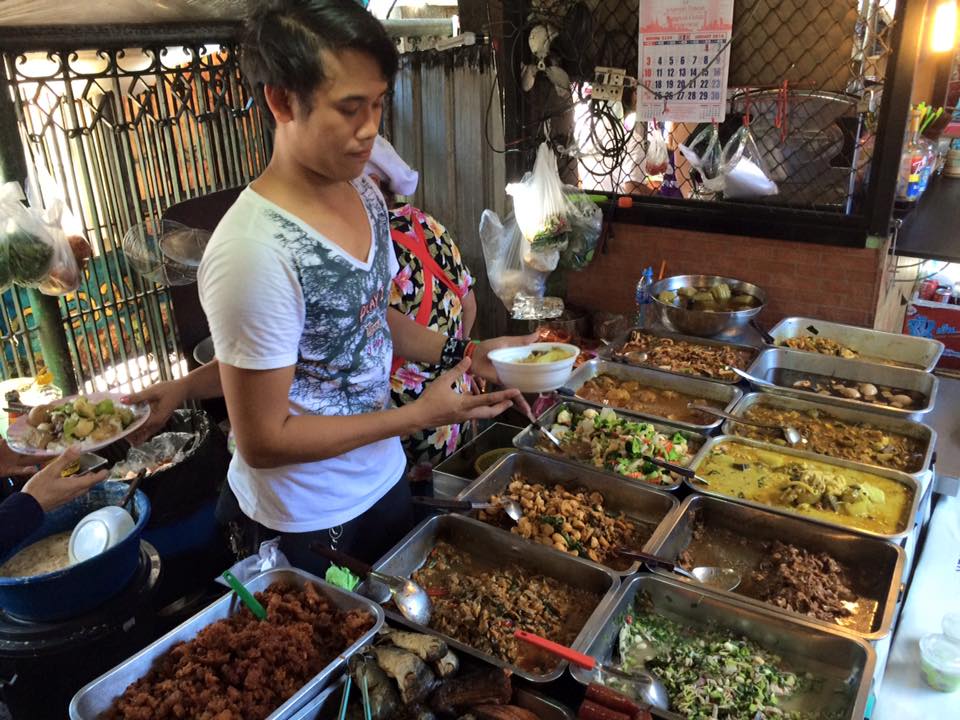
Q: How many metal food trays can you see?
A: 13